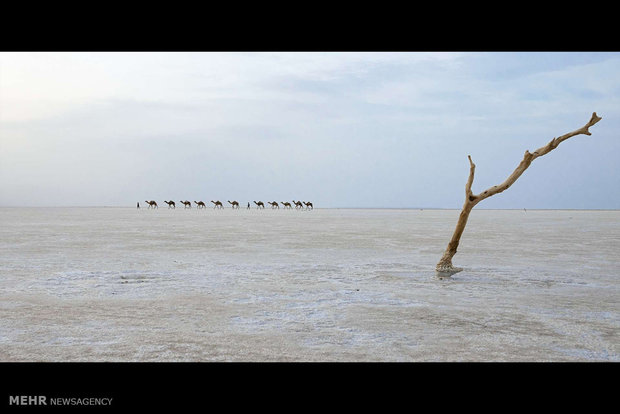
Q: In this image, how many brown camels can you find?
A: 11